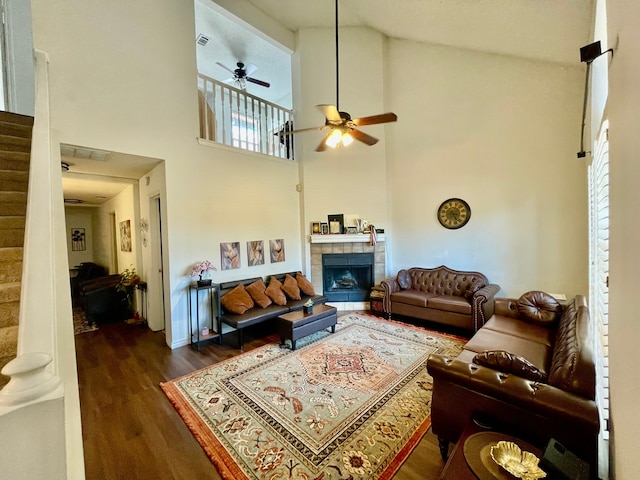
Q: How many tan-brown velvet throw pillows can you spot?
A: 5